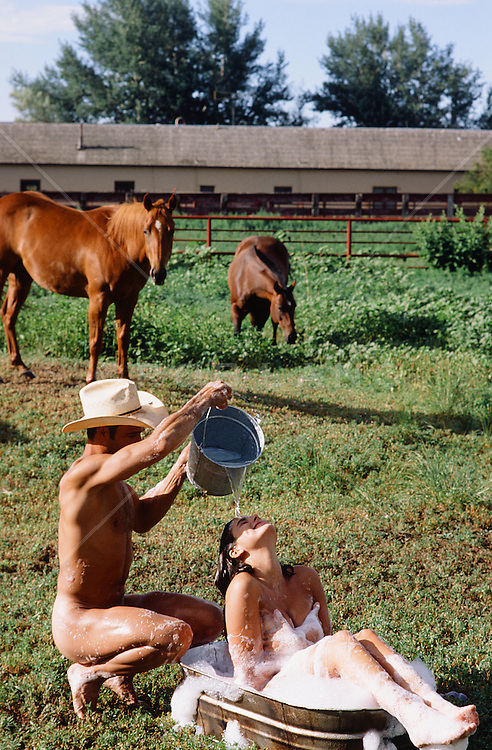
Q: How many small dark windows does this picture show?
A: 5